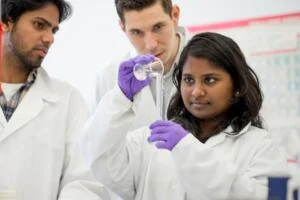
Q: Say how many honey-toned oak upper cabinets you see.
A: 0